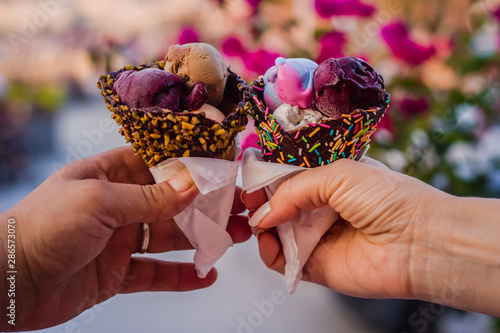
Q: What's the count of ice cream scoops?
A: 6